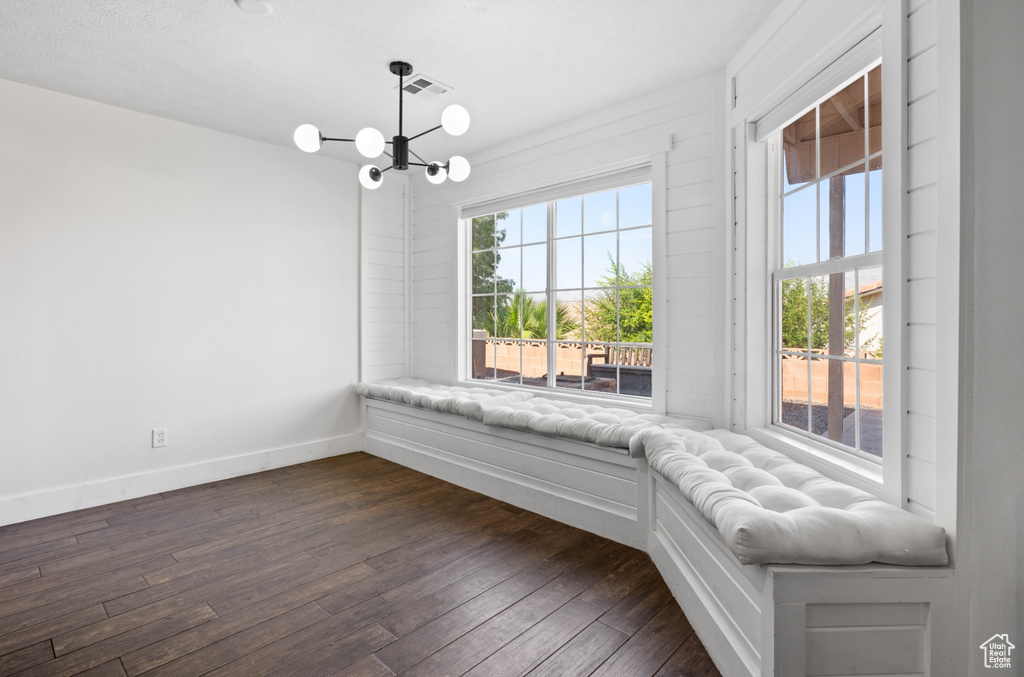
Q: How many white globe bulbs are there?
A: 6